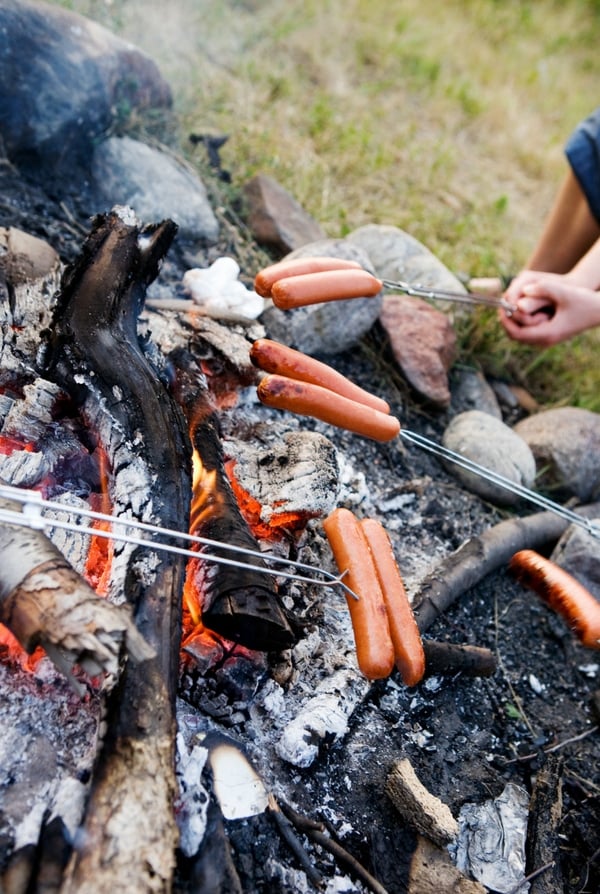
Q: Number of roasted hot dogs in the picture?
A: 7